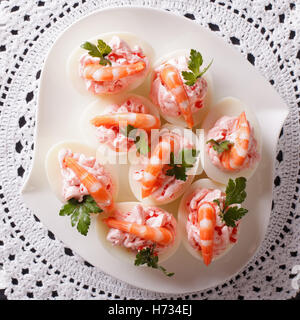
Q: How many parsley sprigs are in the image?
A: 8